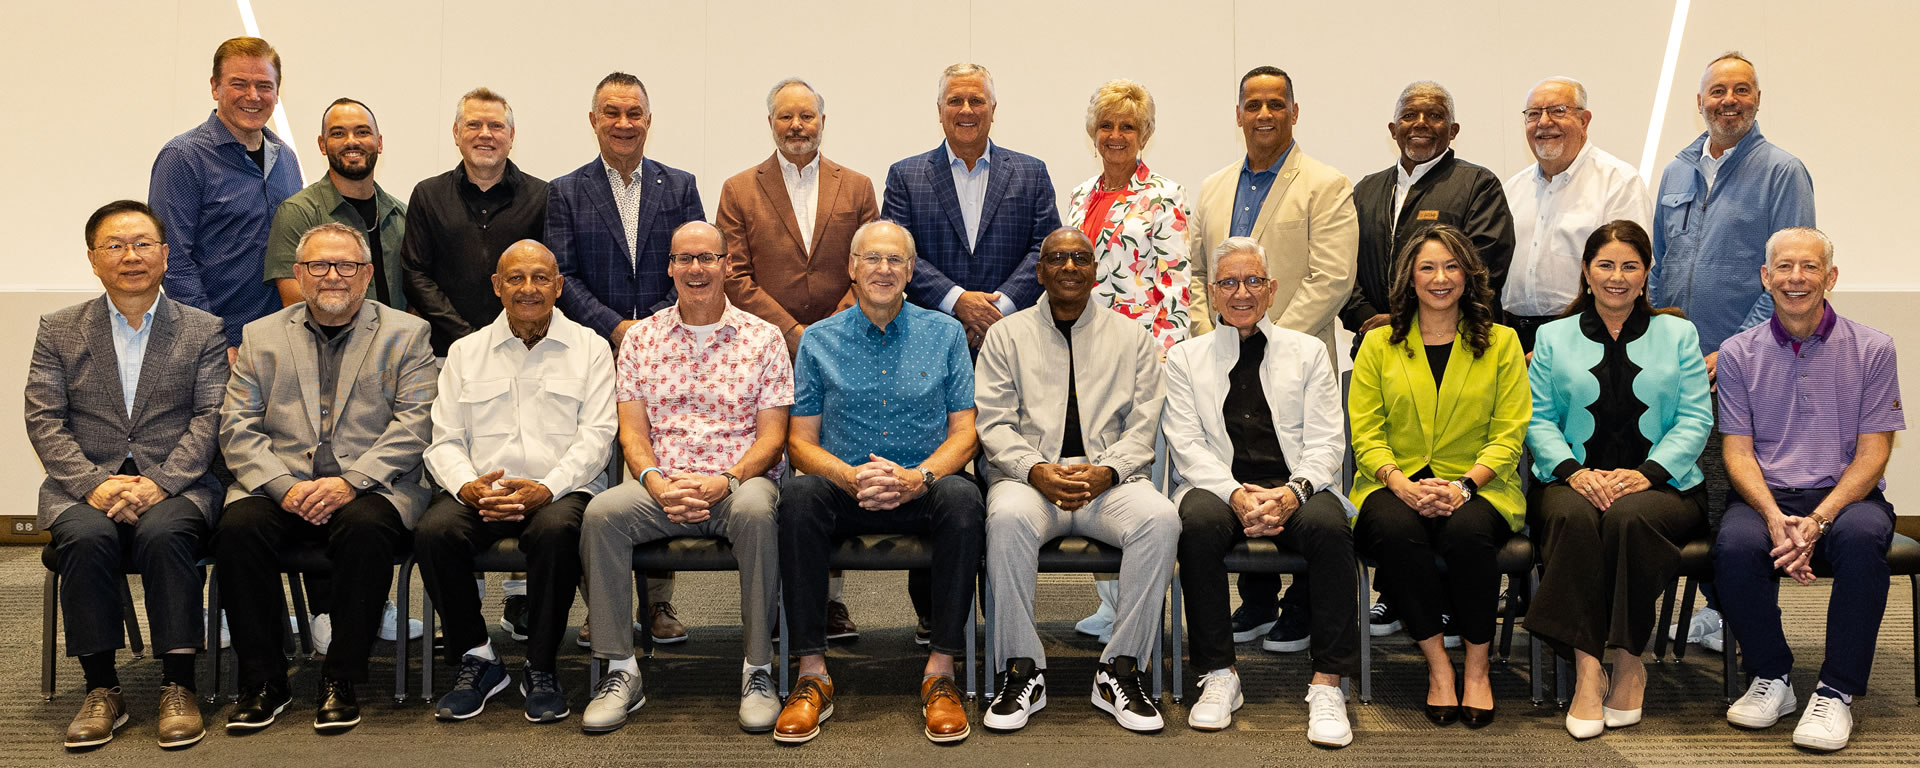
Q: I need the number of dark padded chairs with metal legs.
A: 10